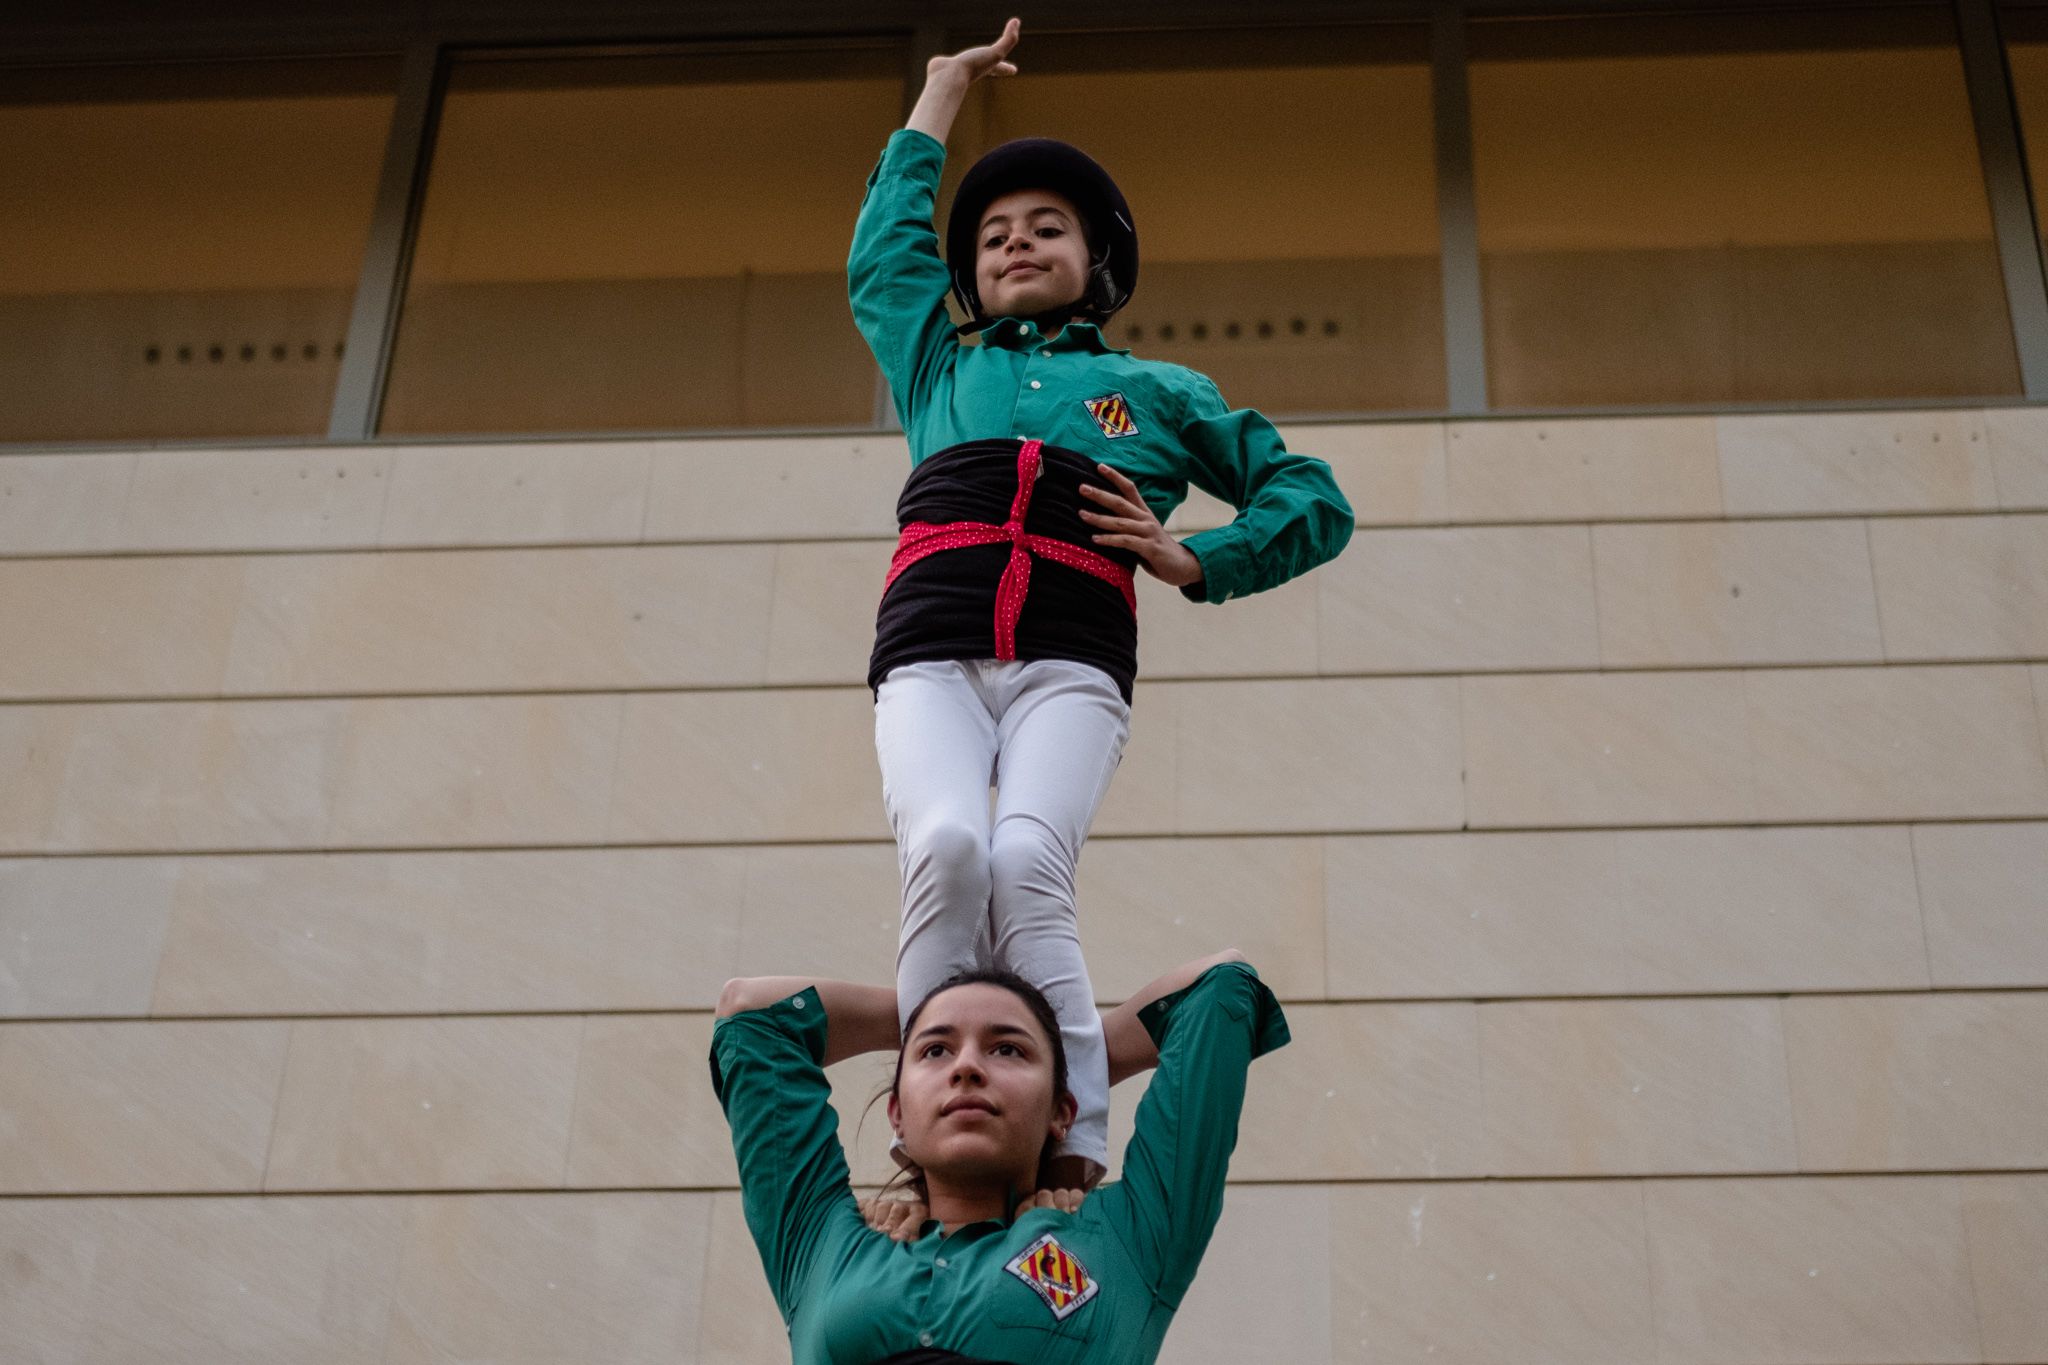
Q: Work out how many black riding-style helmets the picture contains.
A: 1